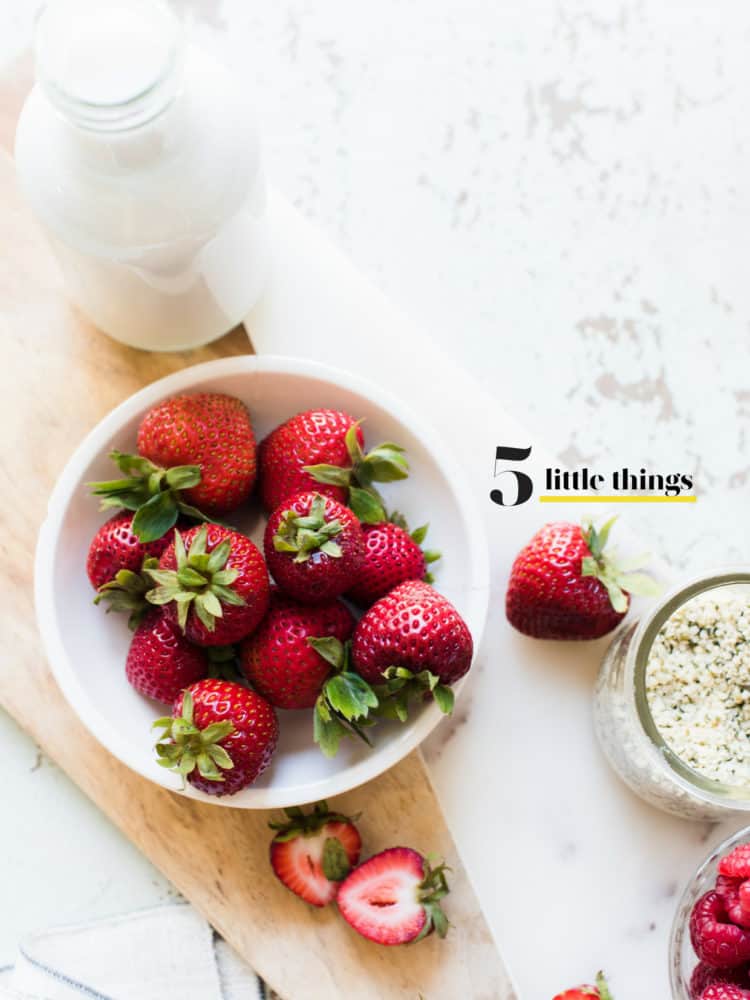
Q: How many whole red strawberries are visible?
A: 11